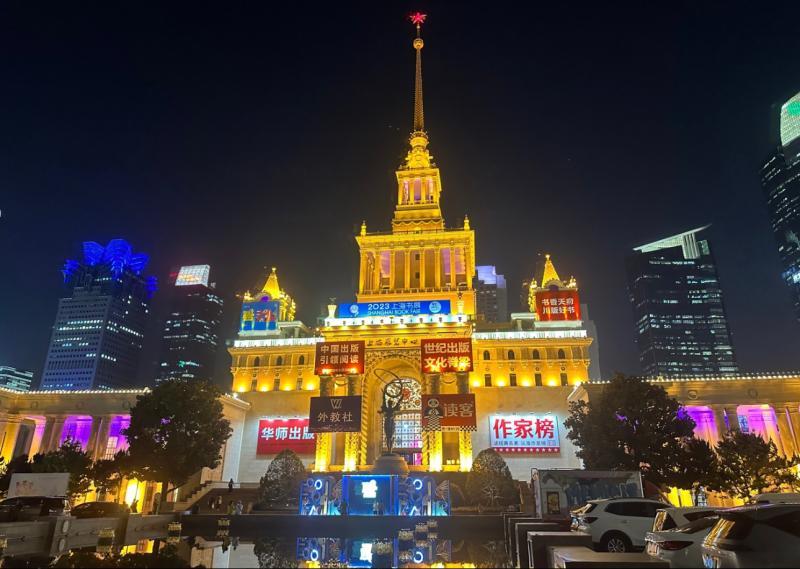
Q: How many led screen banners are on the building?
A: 9